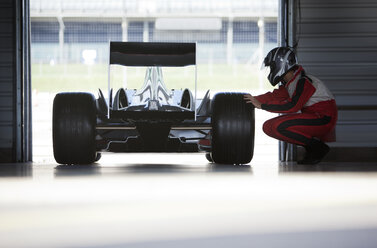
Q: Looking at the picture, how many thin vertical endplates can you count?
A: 2